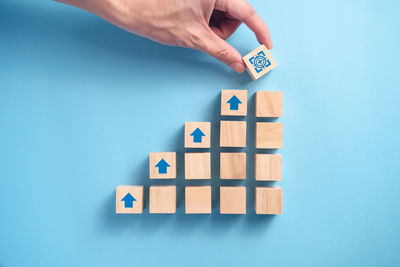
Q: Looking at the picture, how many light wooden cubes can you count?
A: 15